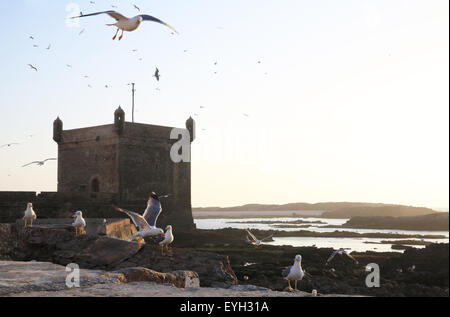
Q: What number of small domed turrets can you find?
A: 3